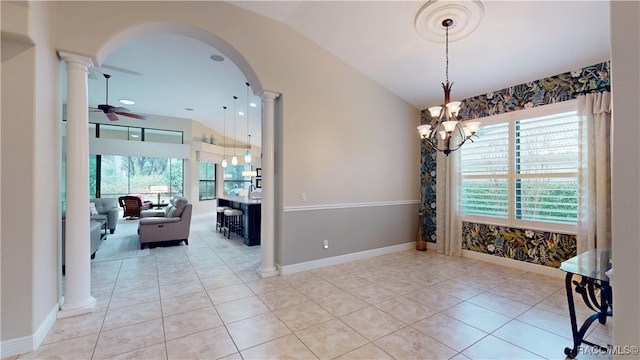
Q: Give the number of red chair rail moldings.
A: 0